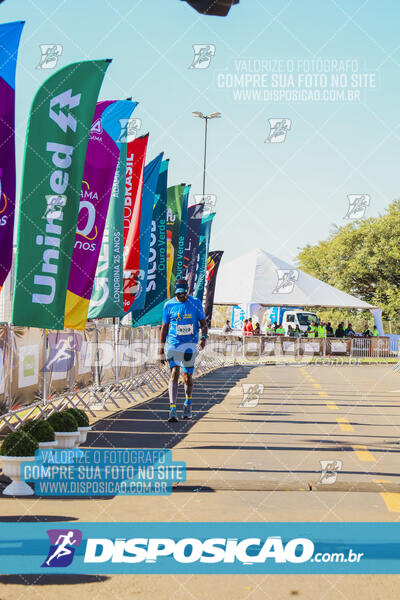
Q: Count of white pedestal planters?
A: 4